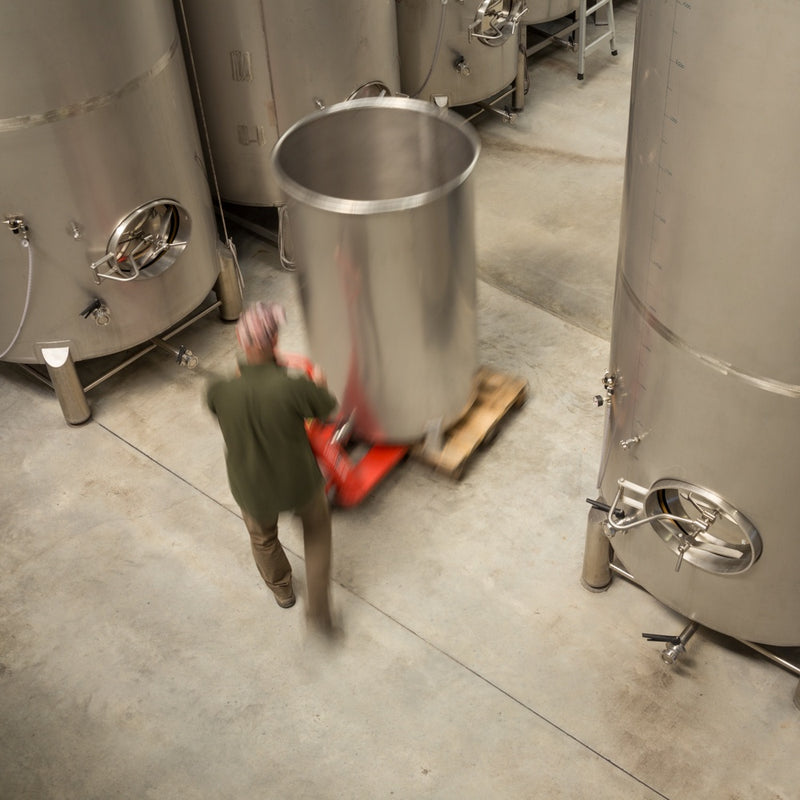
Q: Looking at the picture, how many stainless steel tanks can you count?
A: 6